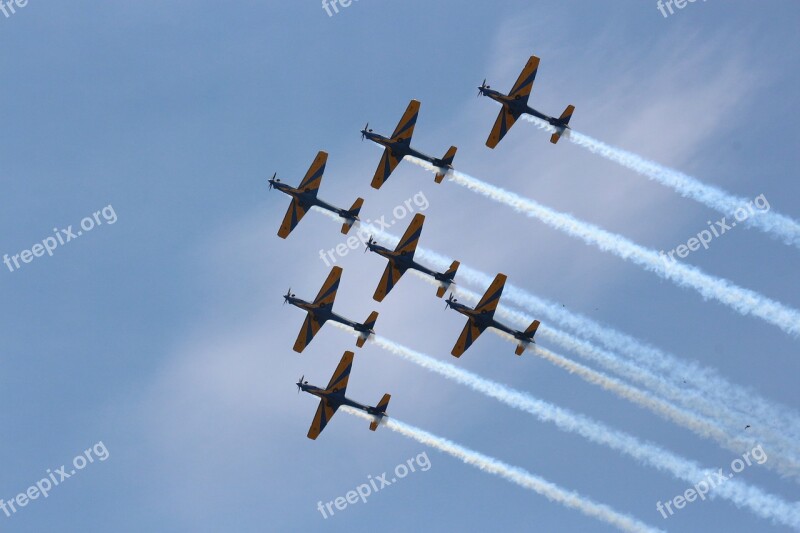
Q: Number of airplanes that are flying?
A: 7